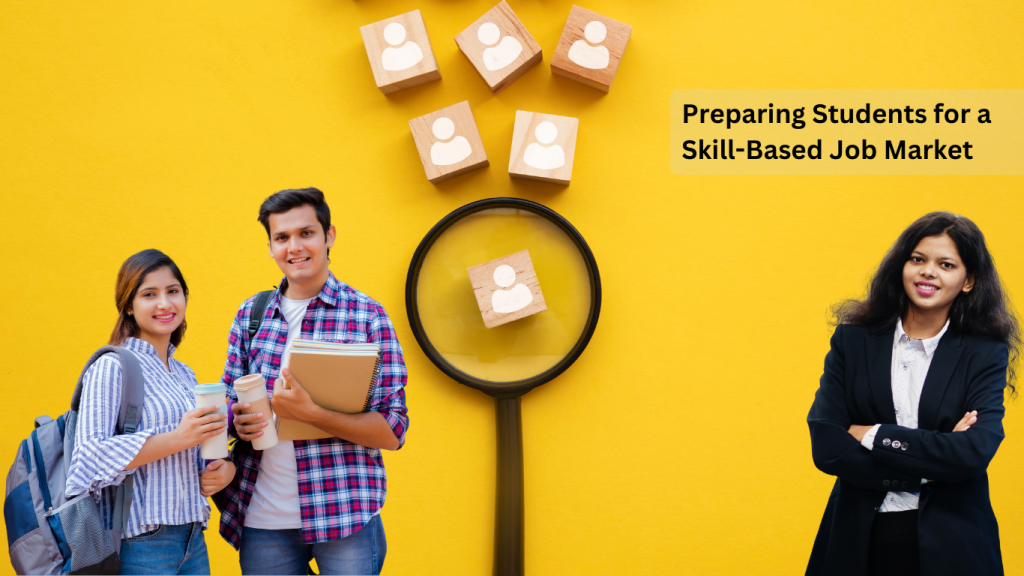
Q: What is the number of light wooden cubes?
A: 6